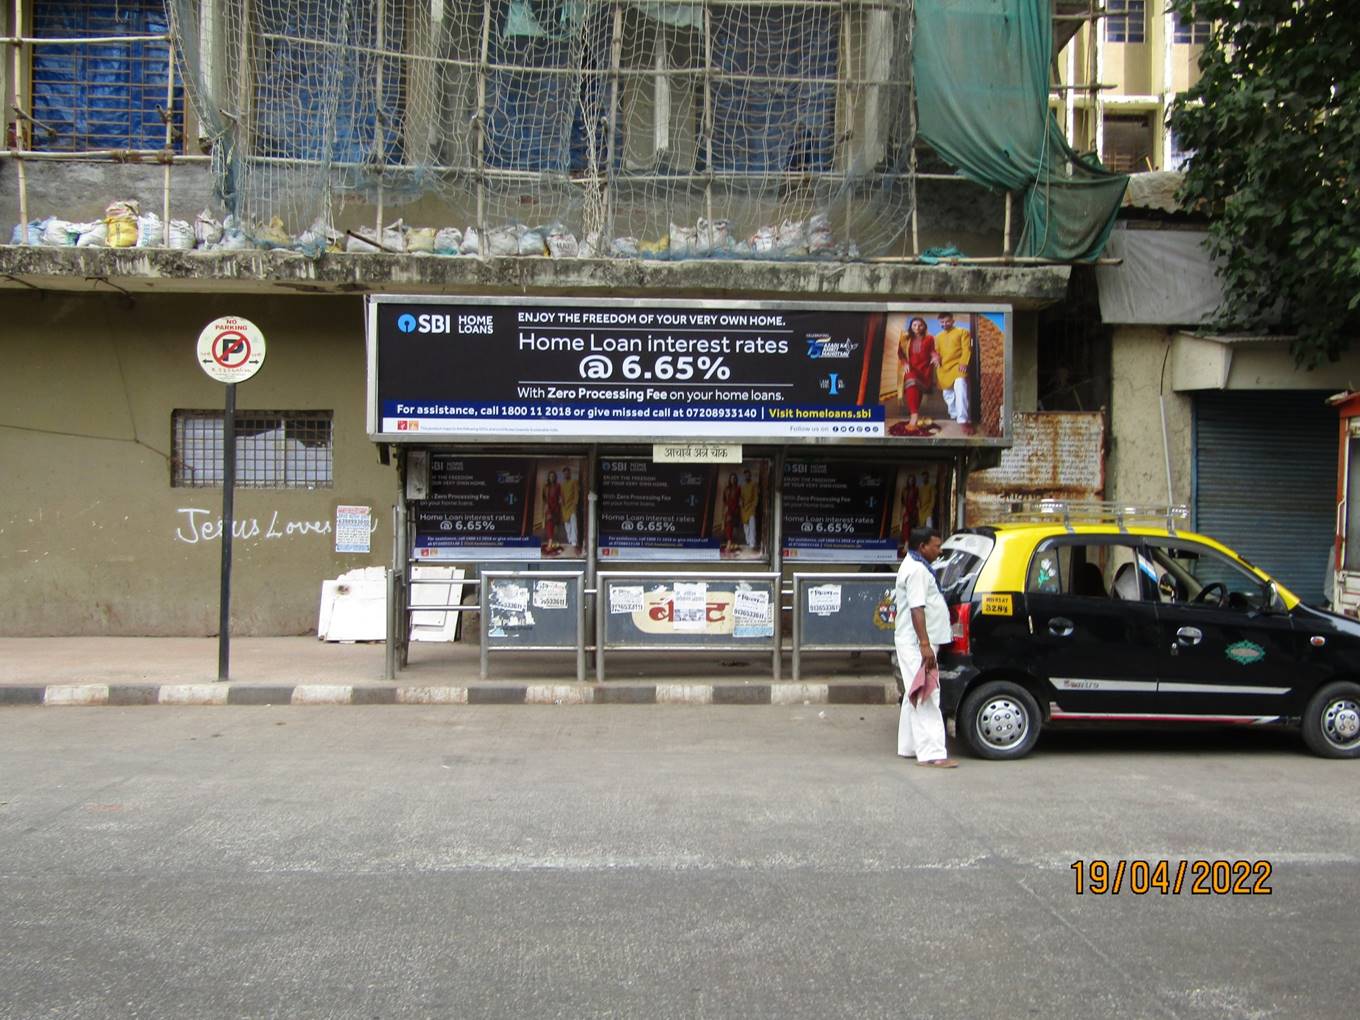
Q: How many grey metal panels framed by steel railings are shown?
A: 3